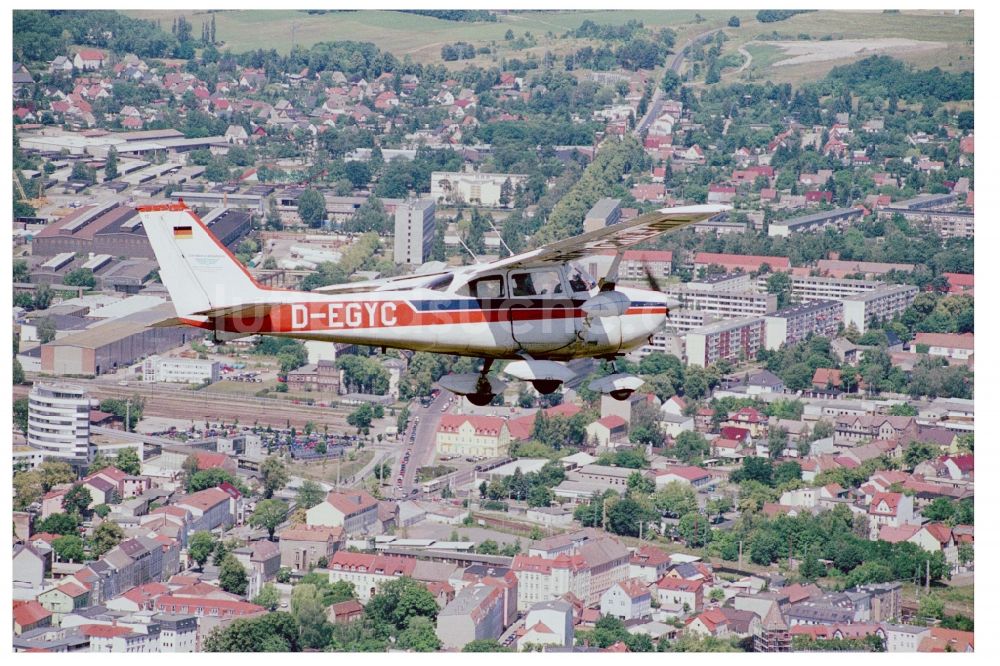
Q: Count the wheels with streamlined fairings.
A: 3